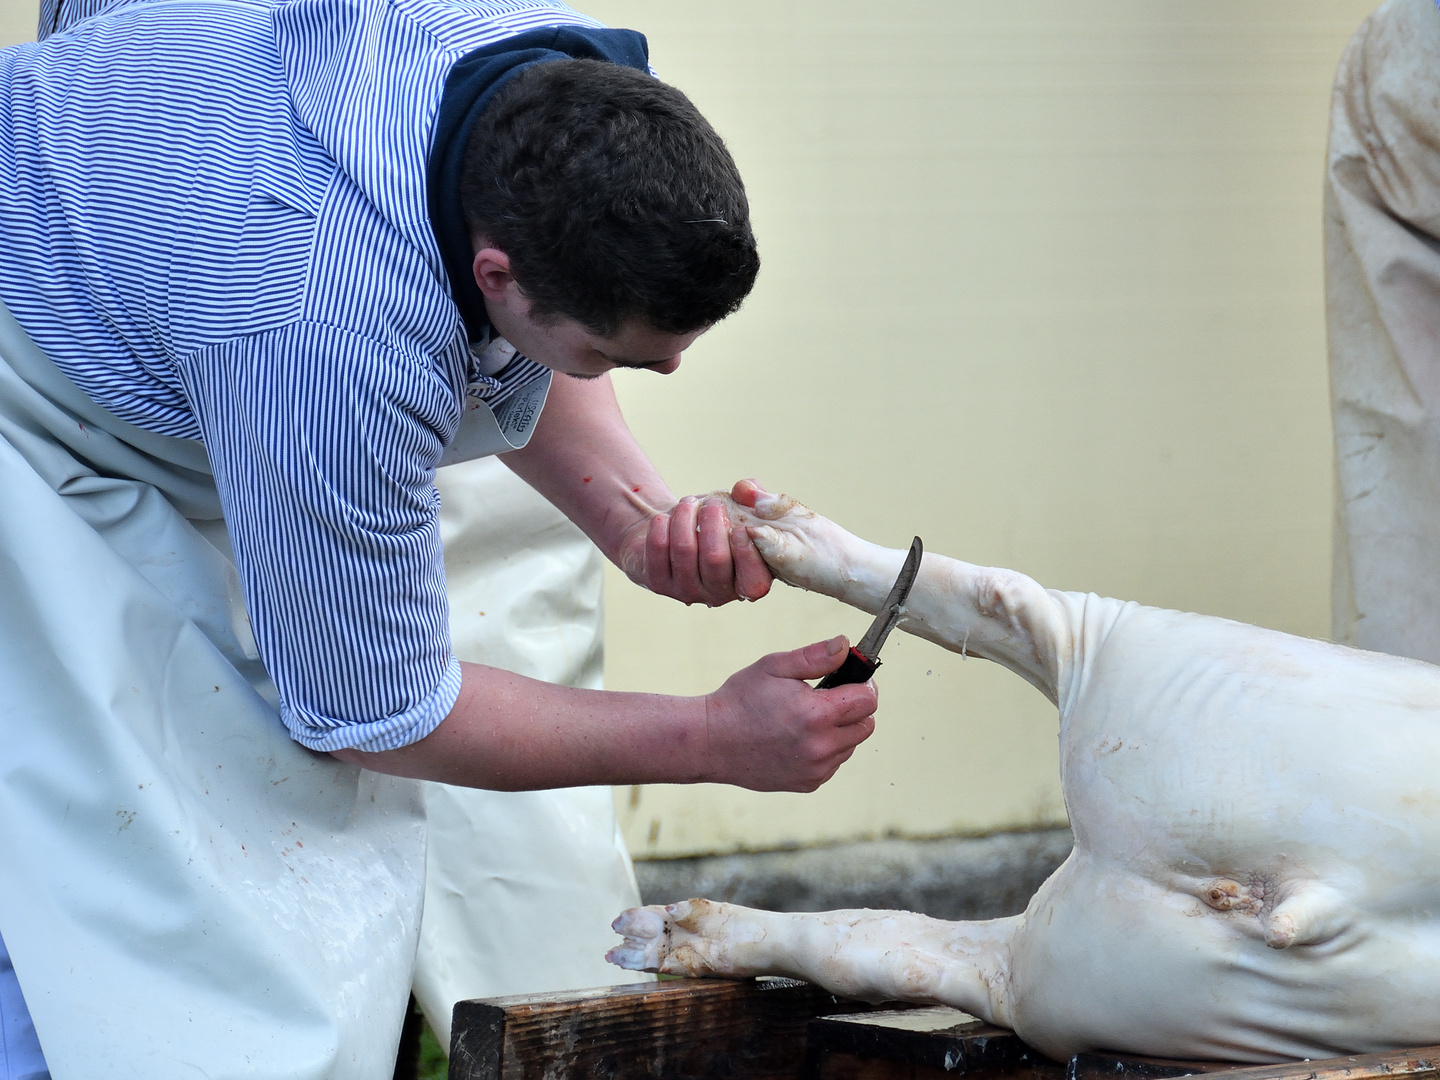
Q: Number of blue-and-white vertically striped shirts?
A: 1